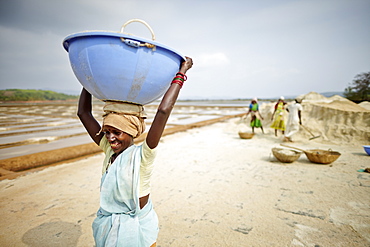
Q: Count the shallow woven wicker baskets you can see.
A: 3